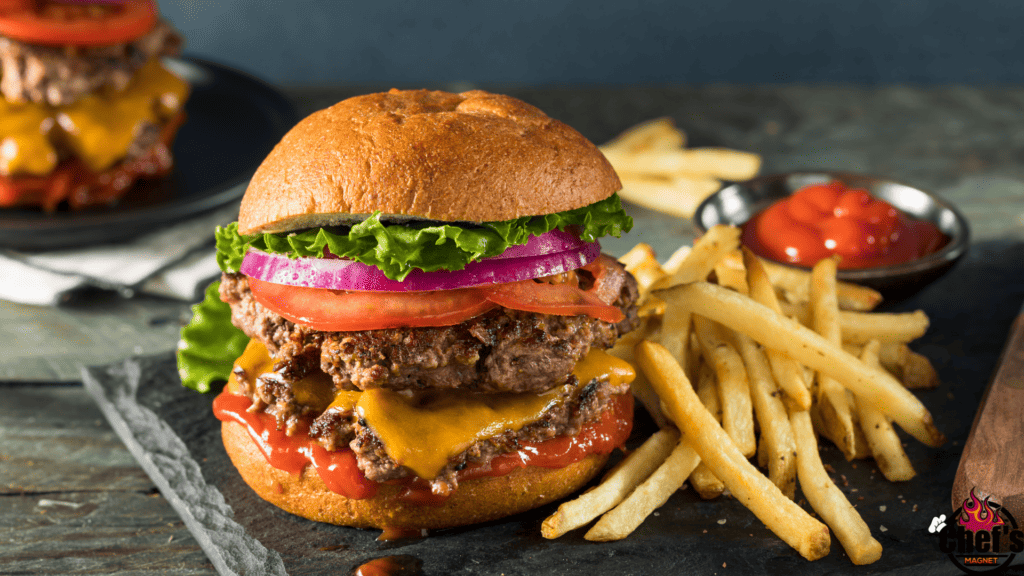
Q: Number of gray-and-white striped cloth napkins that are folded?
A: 1